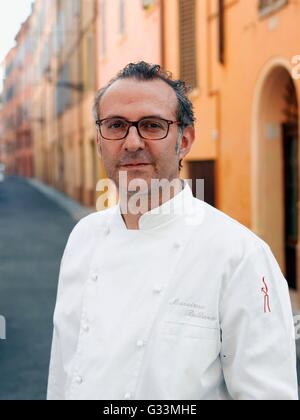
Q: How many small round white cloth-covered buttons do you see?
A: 8